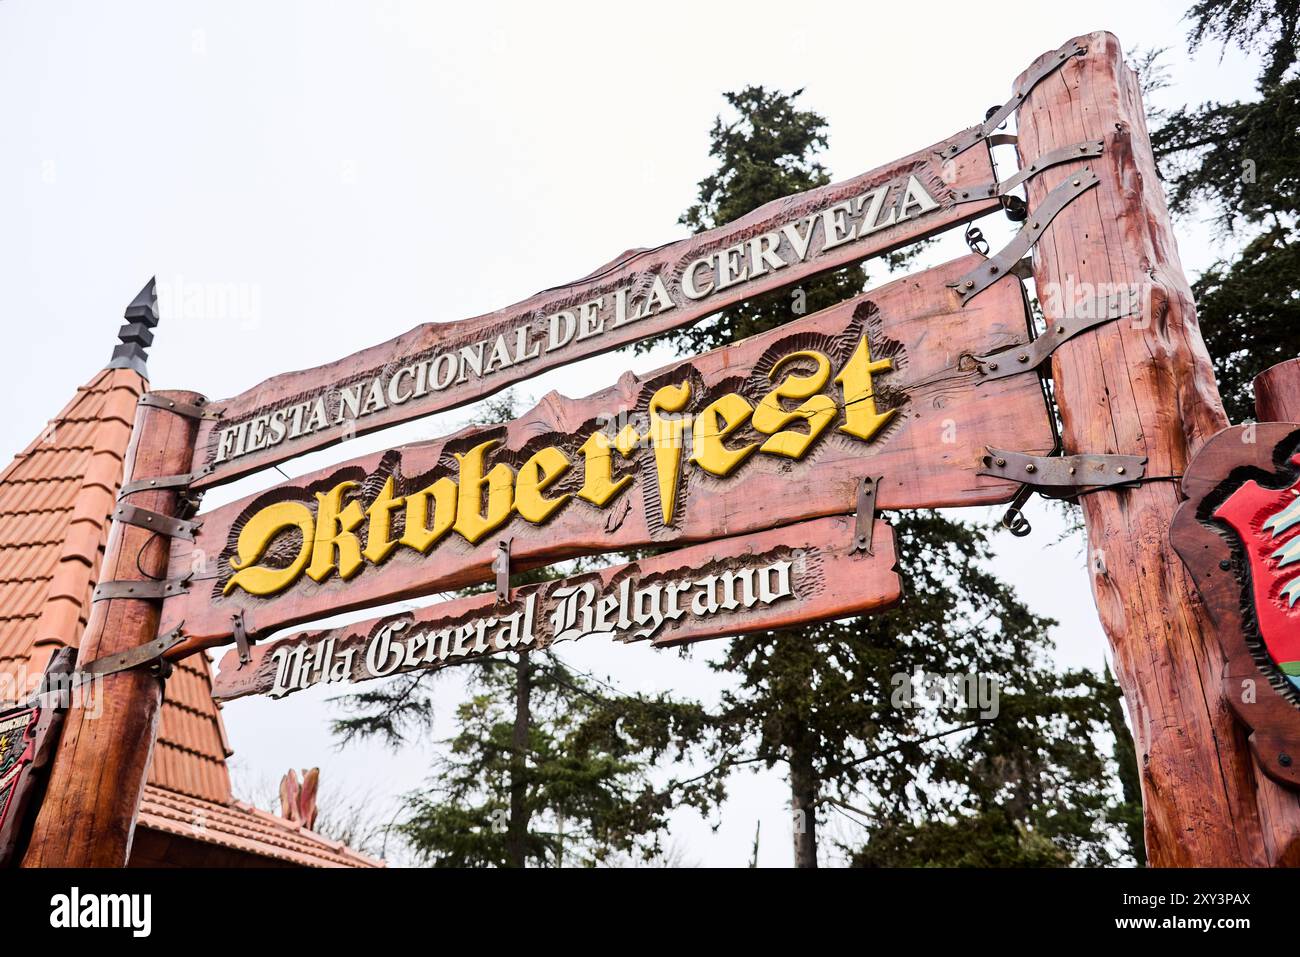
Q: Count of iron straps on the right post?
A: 5